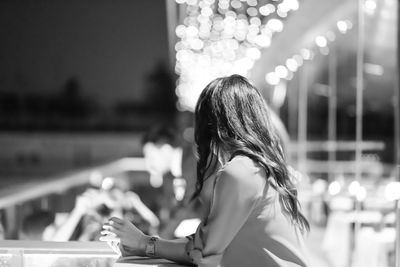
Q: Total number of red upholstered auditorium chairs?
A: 0